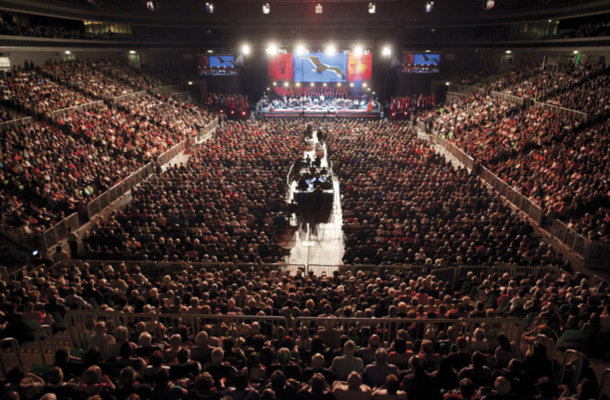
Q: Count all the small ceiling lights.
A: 7